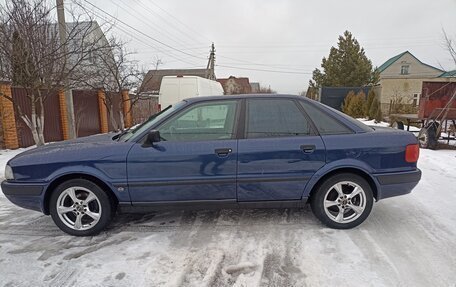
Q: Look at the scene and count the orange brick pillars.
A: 4